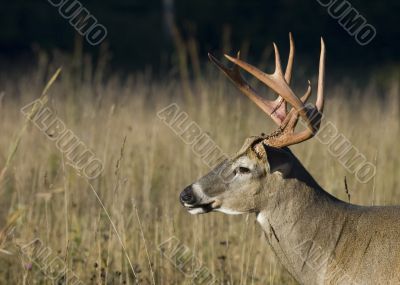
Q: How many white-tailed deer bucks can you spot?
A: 1